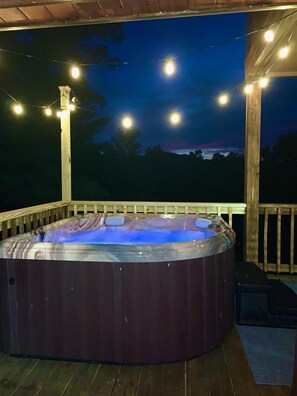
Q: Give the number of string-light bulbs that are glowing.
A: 13